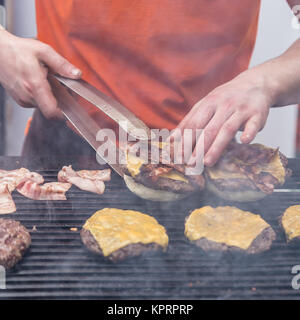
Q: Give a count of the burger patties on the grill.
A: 6